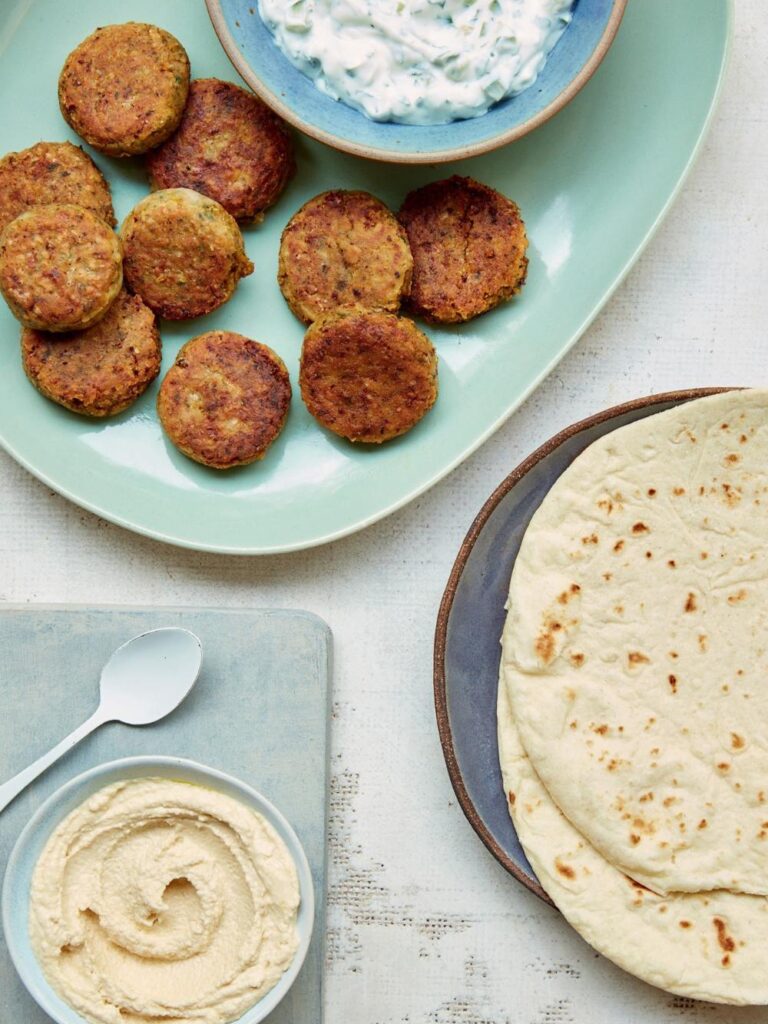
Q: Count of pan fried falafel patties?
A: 10